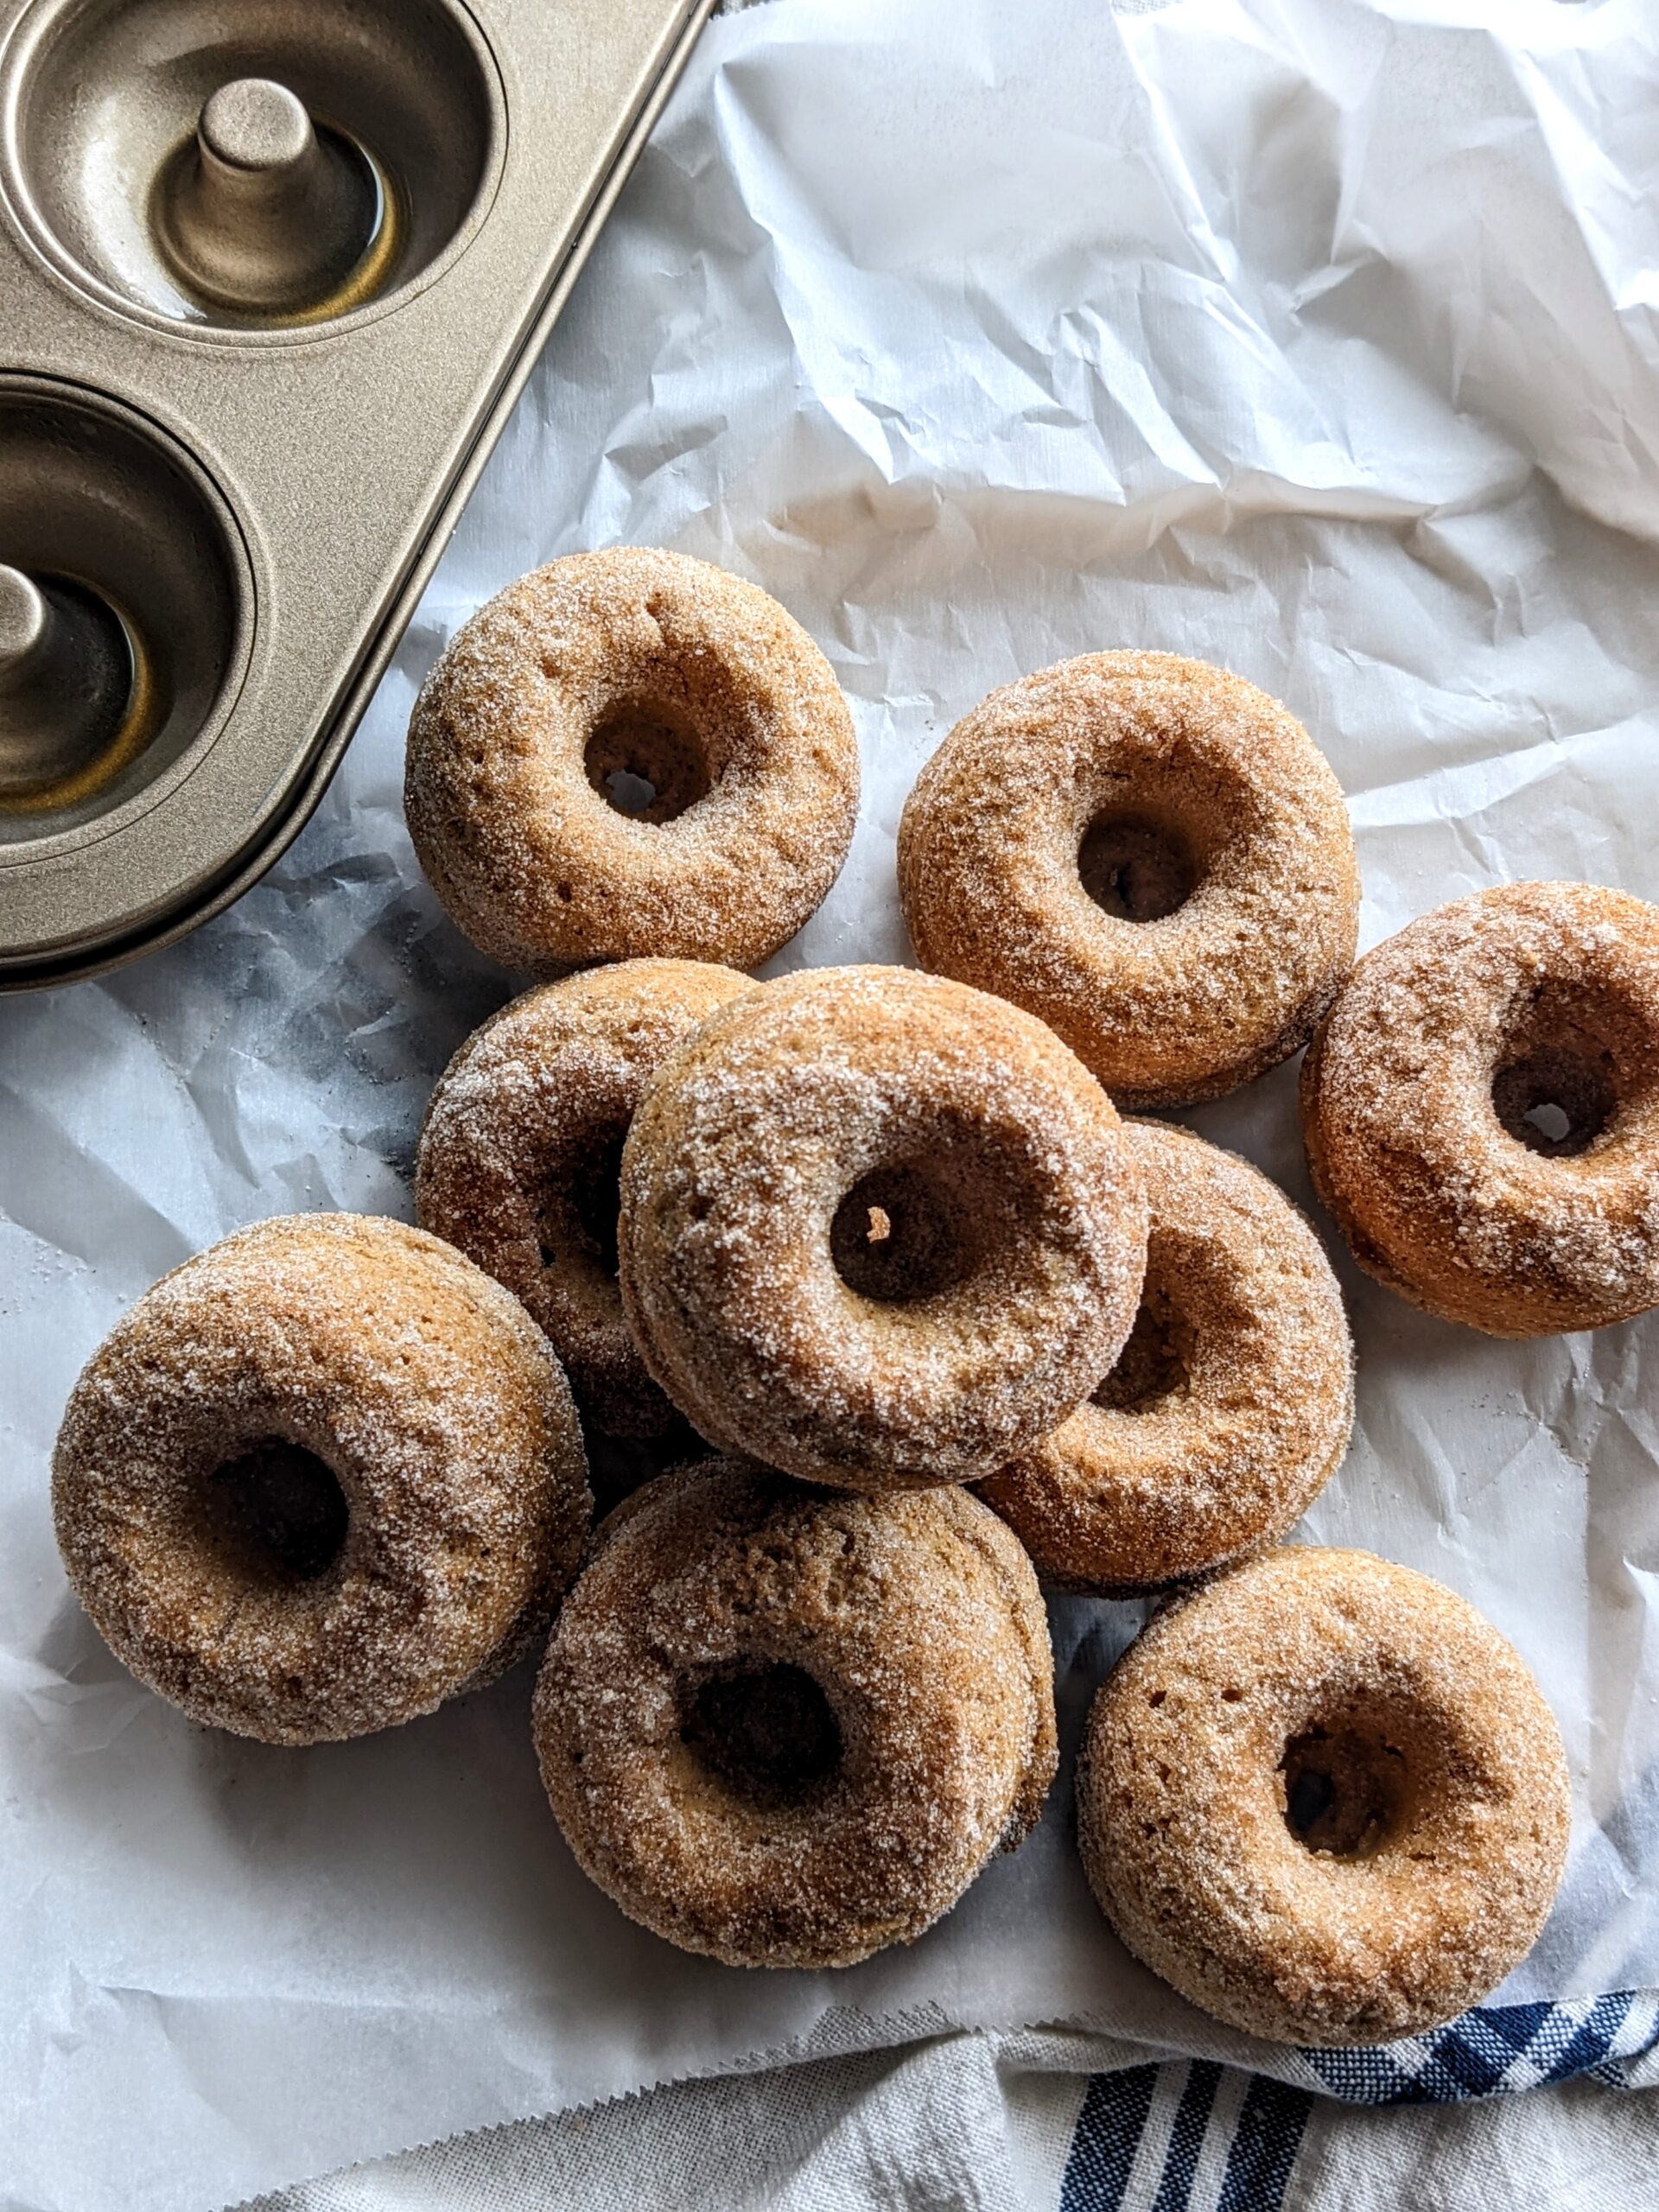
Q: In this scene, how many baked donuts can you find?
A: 9